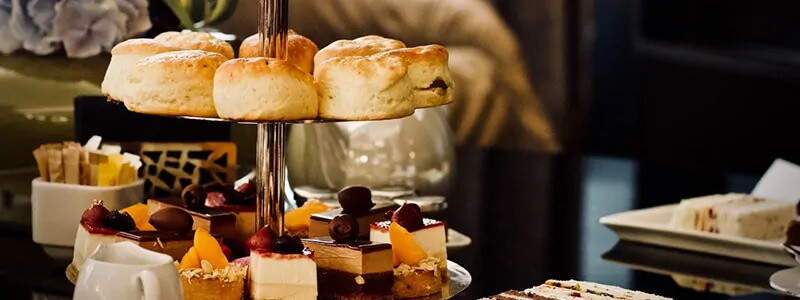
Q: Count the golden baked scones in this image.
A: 8